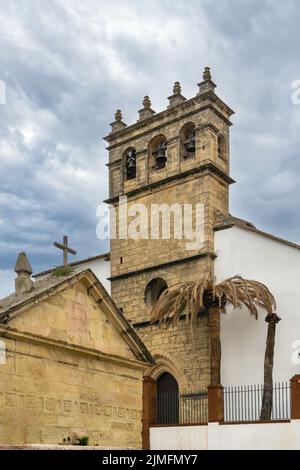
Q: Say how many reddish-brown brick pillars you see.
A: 3